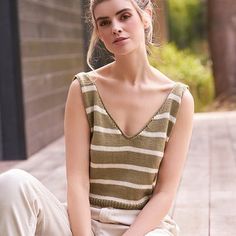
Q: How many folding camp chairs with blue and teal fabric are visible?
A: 0